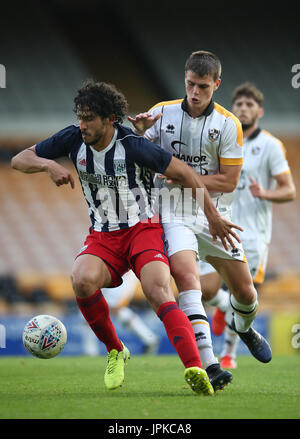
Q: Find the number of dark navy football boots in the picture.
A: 2